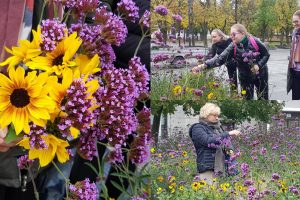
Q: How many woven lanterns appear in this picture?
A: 0